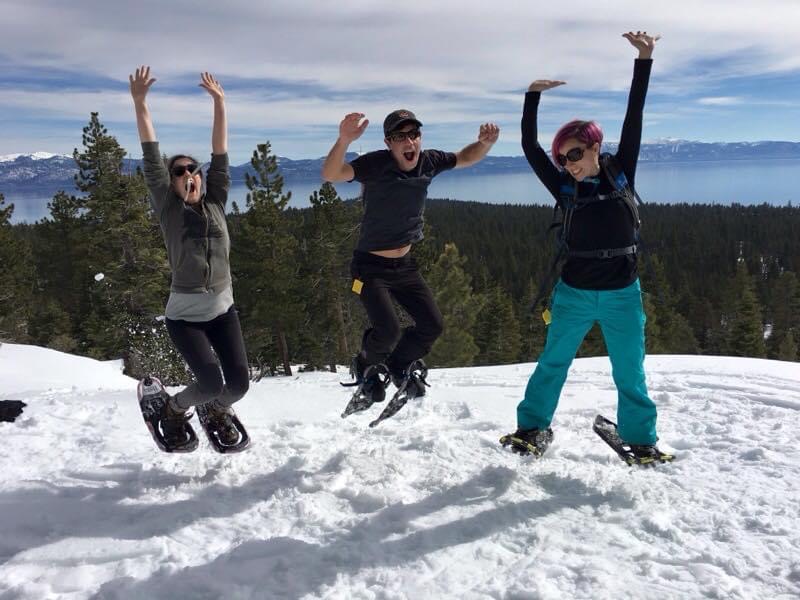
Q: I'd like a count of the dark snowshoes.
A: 6